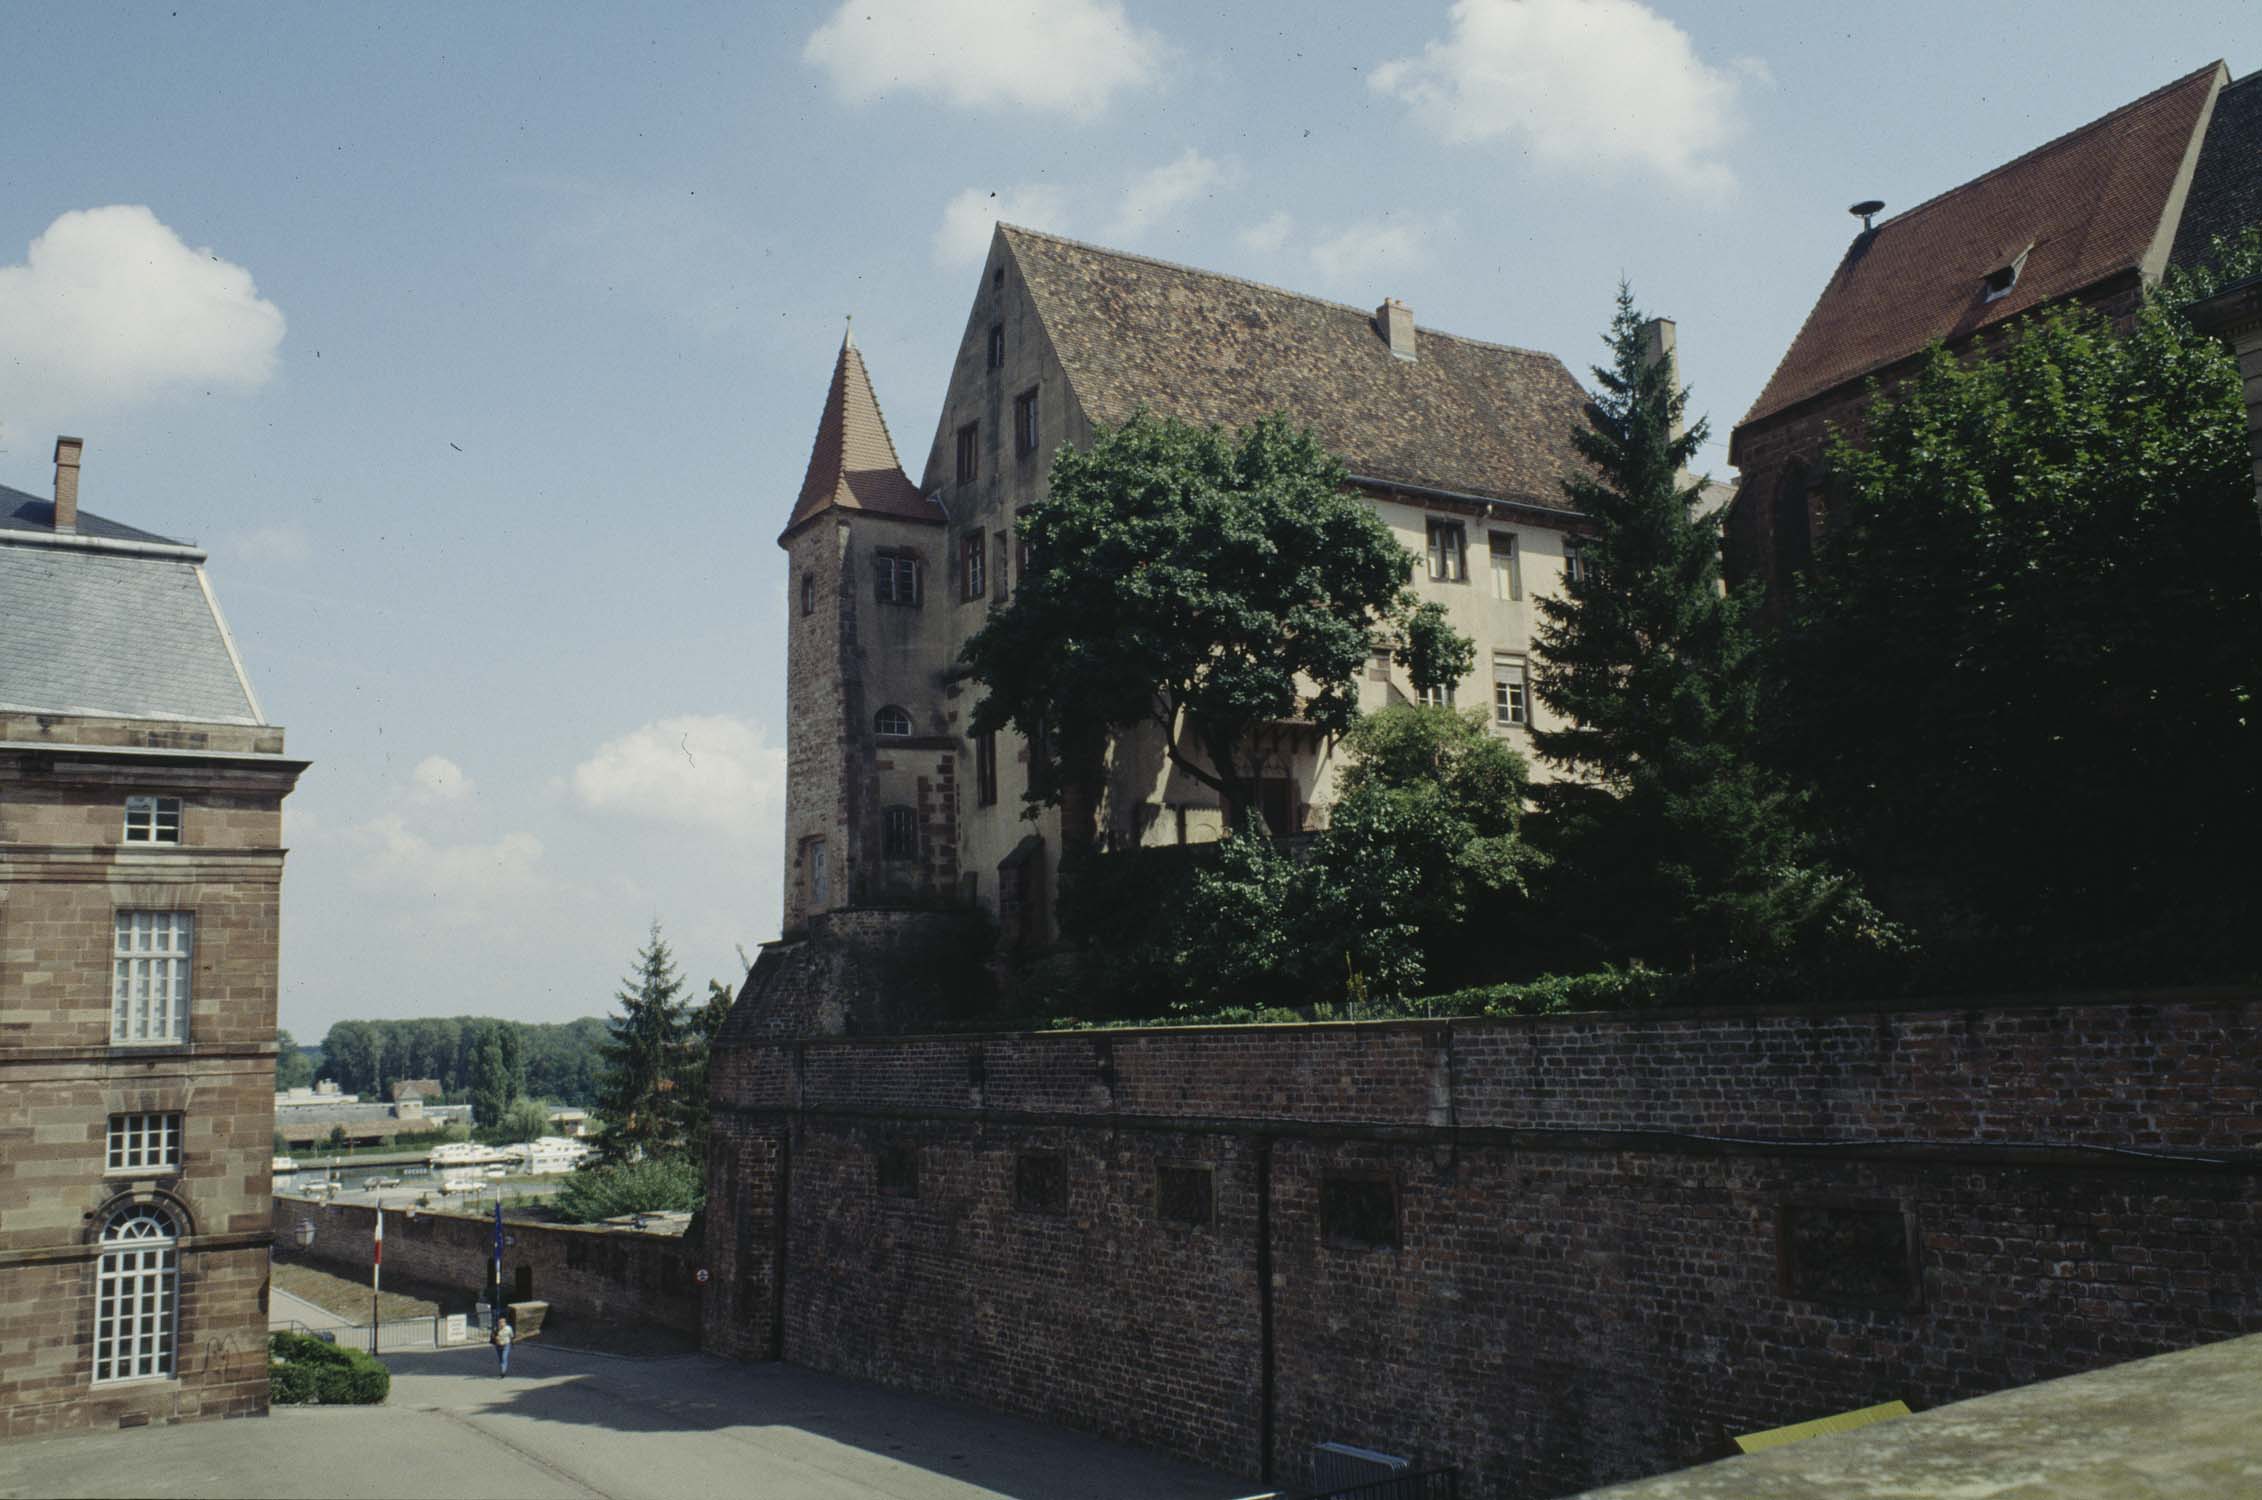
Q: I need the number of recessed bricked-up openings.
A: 5